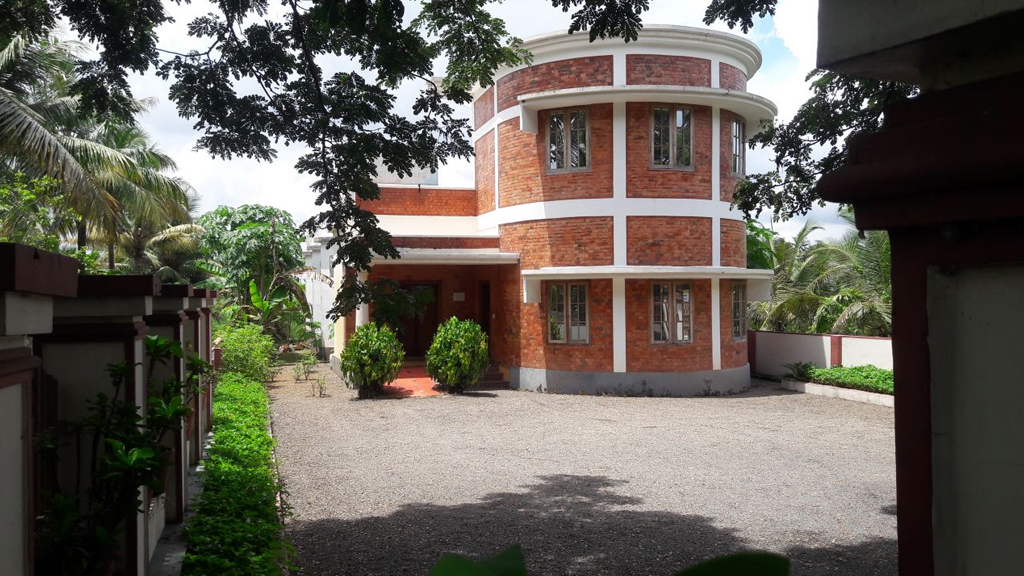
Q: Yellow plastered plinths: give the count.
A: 0